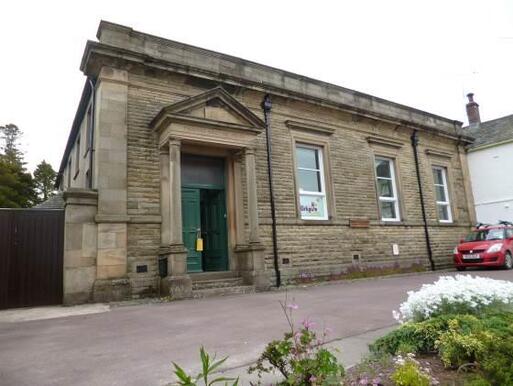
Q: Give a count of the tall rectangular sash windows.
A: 3